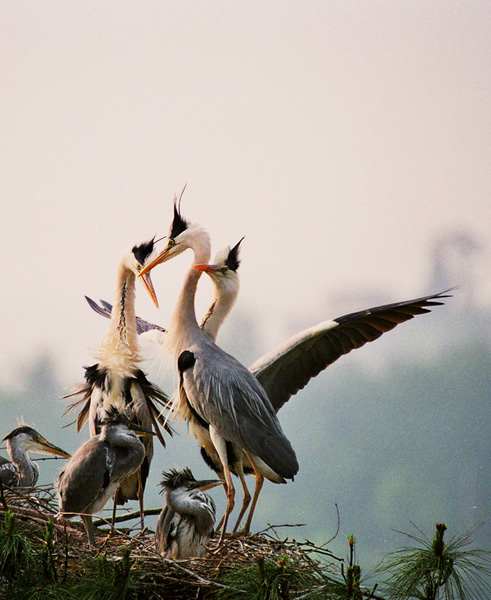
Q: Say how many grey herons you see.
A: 6